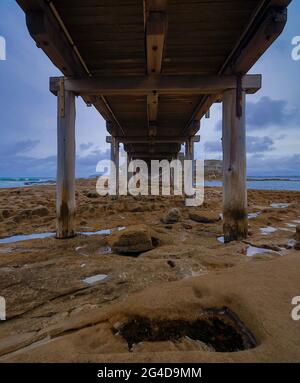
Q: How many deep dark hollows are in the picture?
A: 1